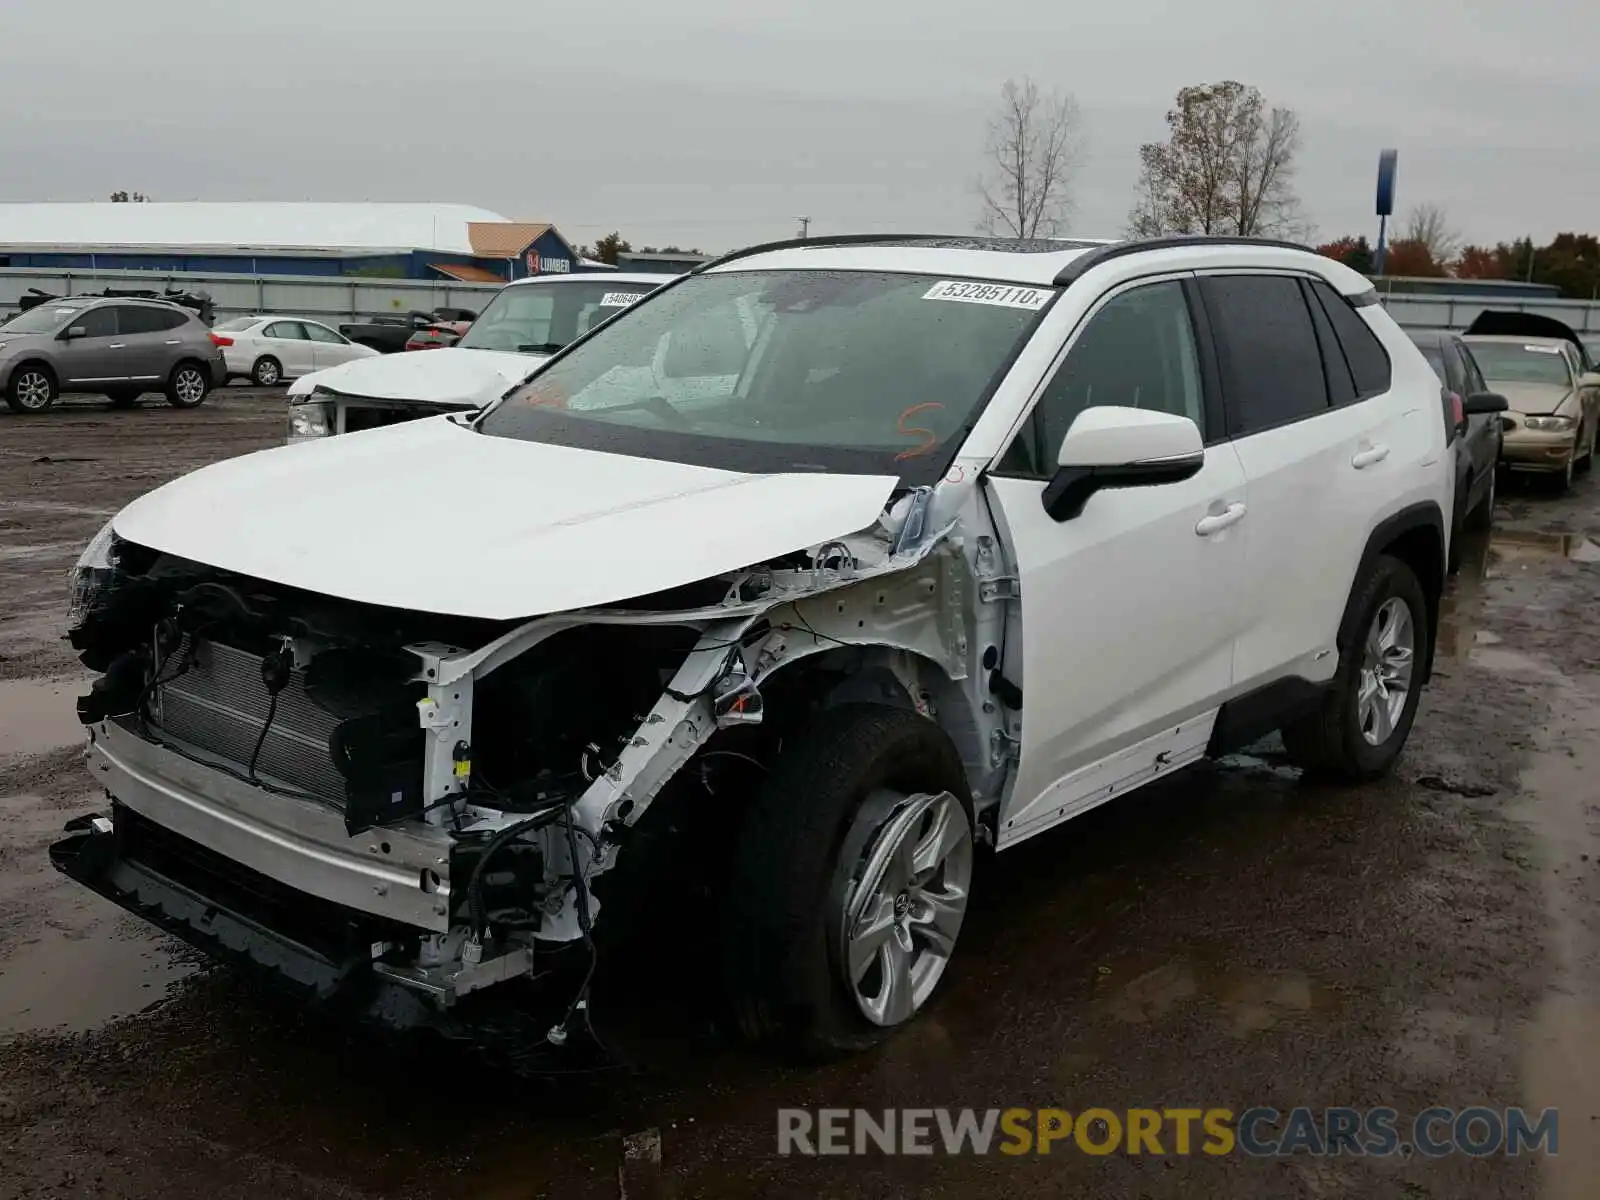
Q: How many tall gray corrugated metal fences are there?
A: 1